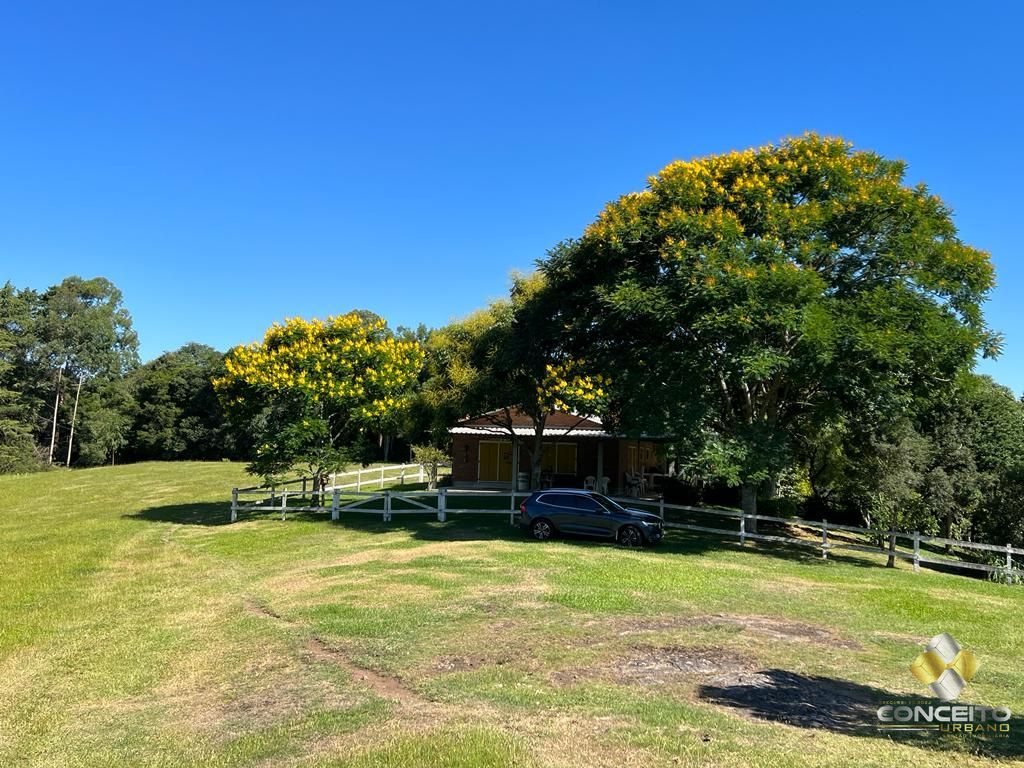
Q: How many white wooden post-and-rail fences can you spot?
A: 1